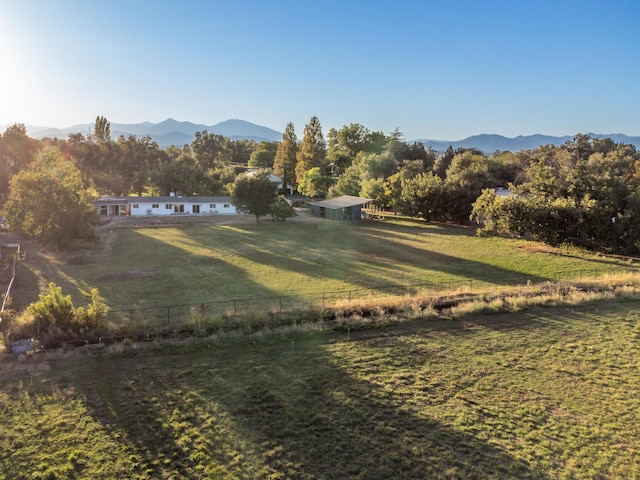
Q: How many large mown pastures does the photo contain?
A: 2